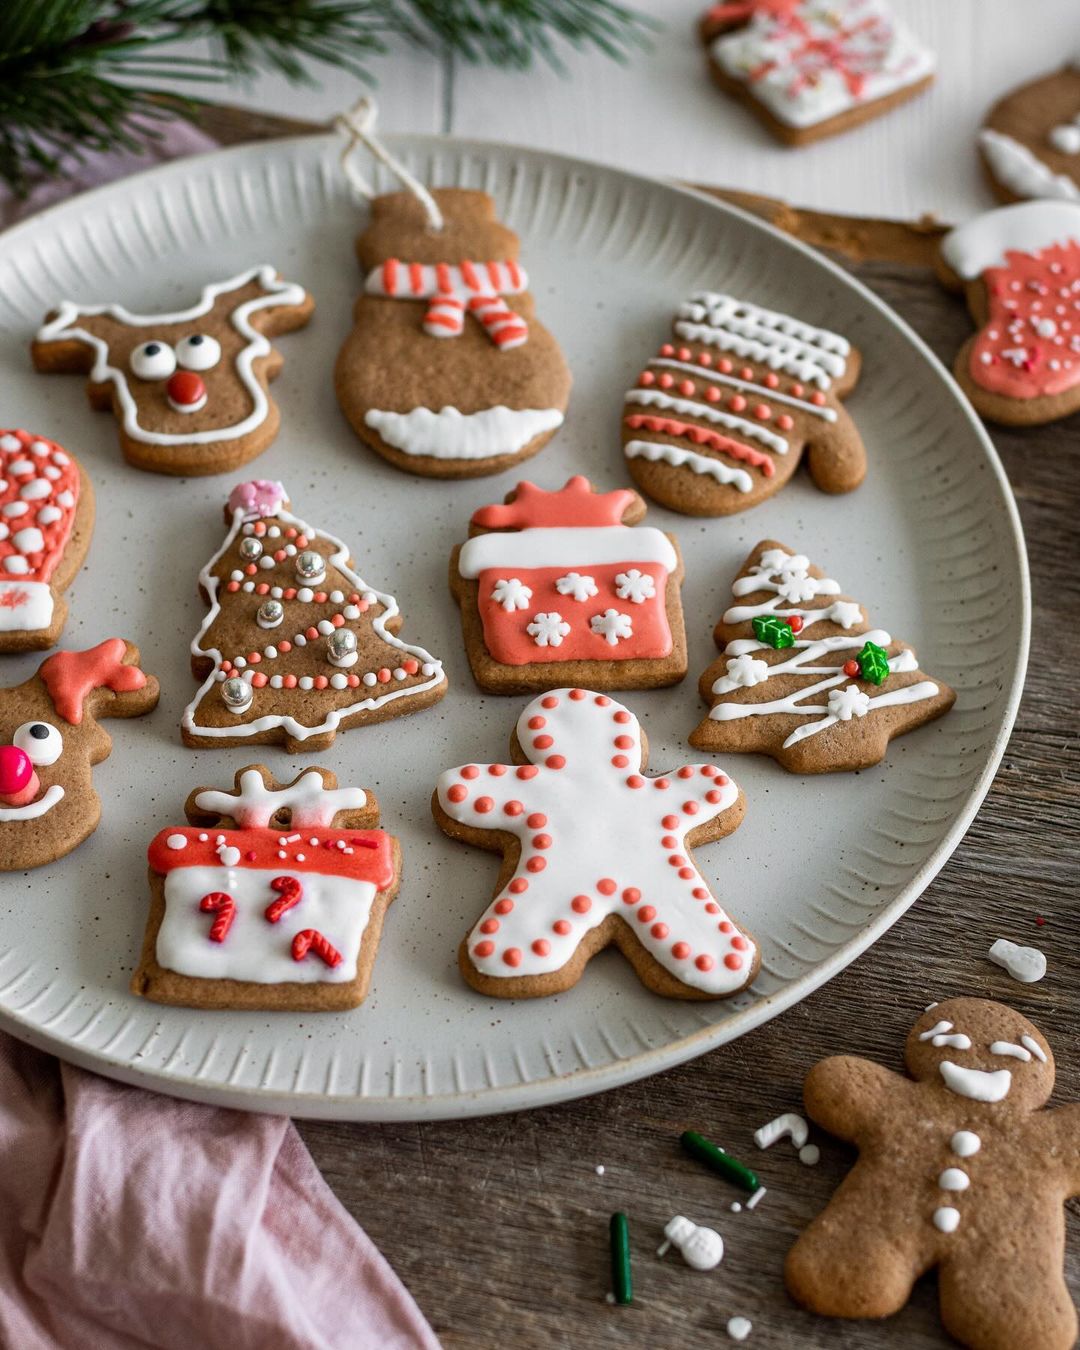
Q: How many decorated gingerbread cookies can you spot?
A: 14